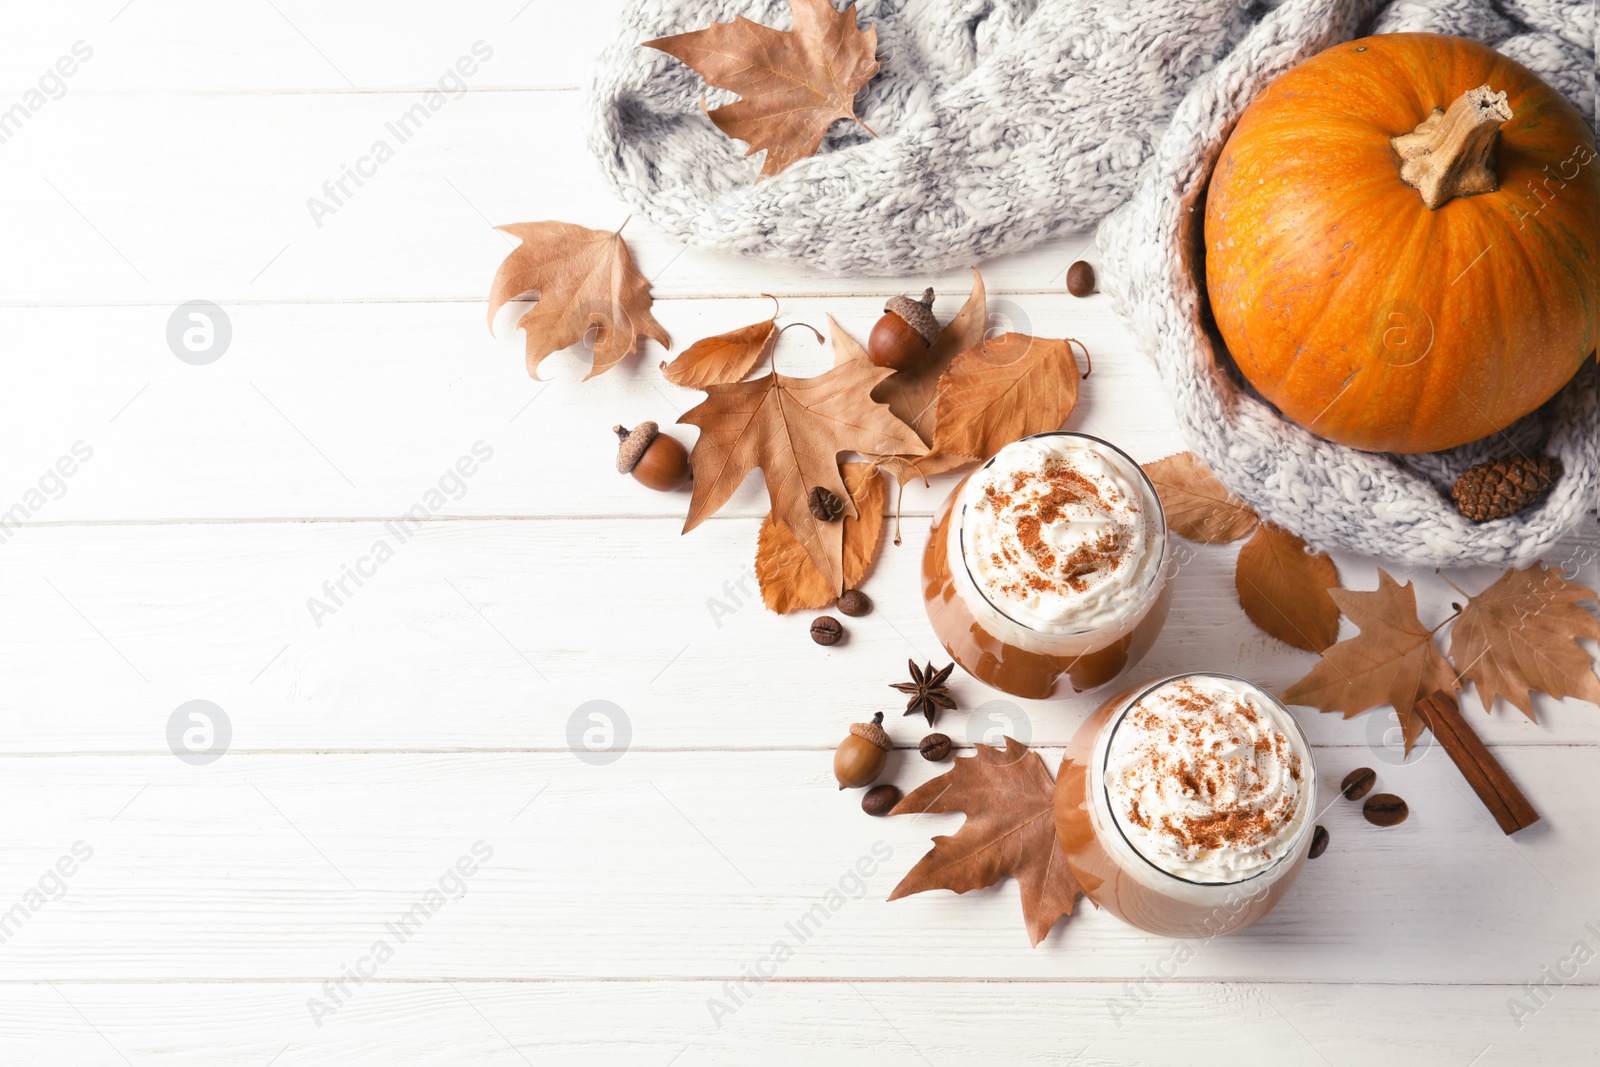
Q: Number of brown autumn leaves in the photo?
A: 12